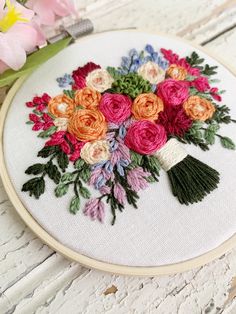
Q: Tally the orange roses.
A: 6